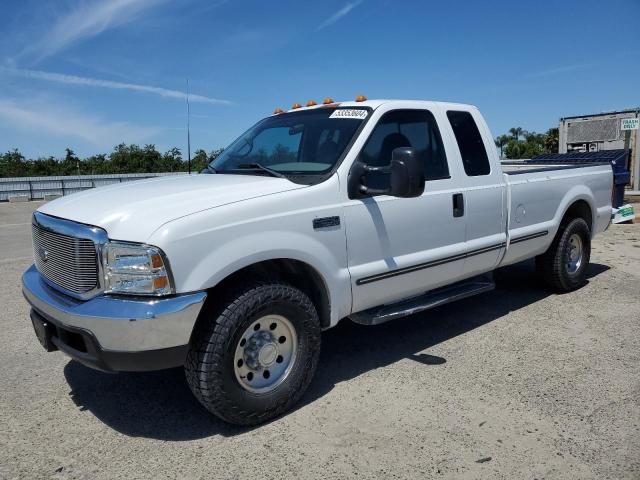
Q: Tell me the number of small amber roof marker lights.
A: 5